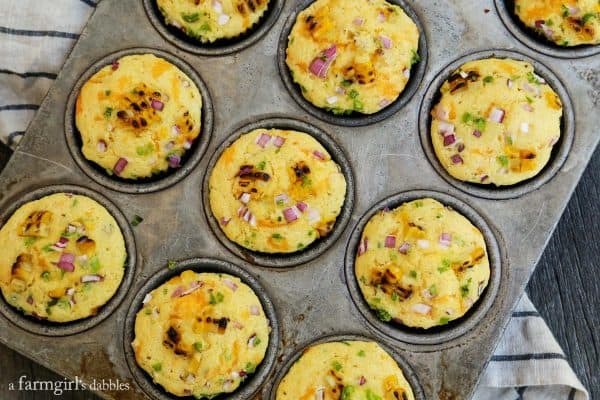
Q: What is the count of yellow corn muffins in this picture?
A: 10